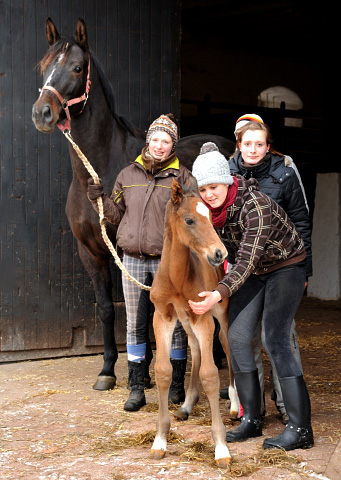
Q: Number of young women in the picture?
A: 3